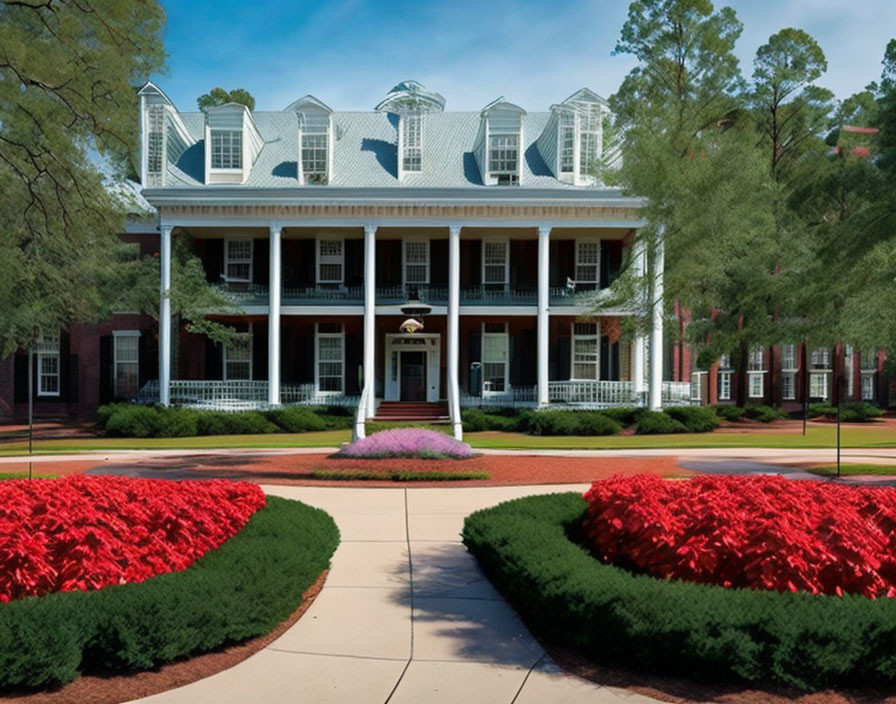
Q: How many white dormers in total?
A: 6